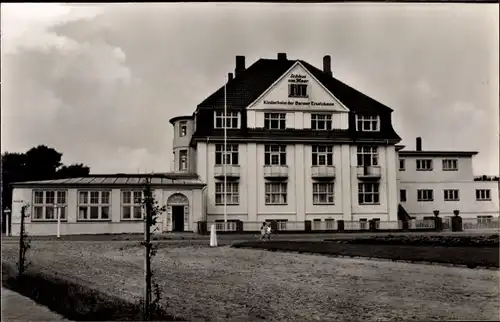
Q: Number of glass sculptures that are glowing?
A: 0